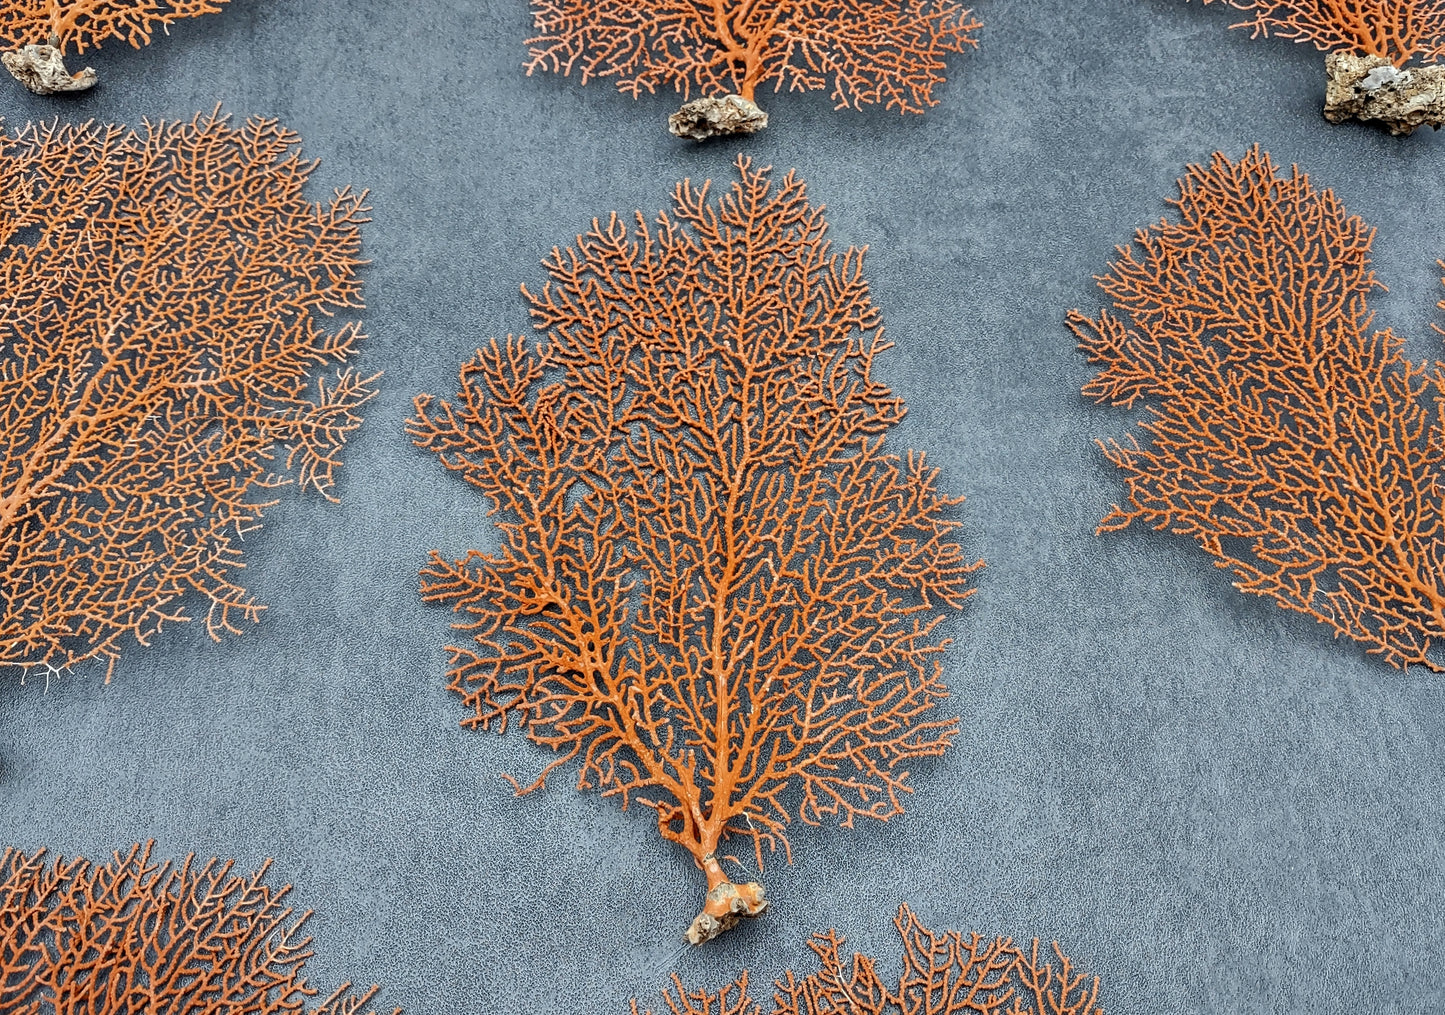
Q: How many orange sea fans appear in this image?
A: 8